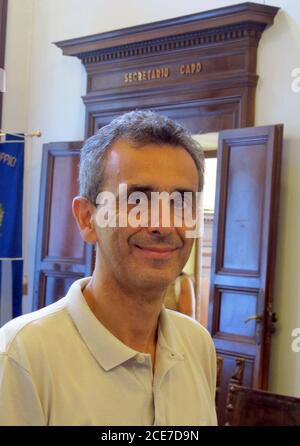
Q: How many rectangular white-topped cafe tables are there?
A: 0